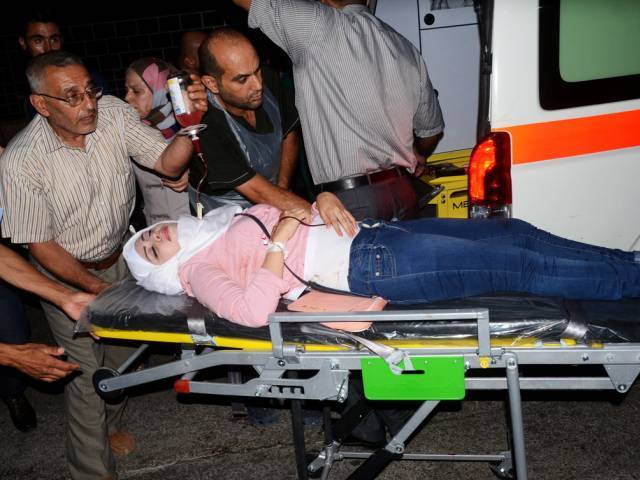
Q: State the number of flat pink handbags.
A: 1